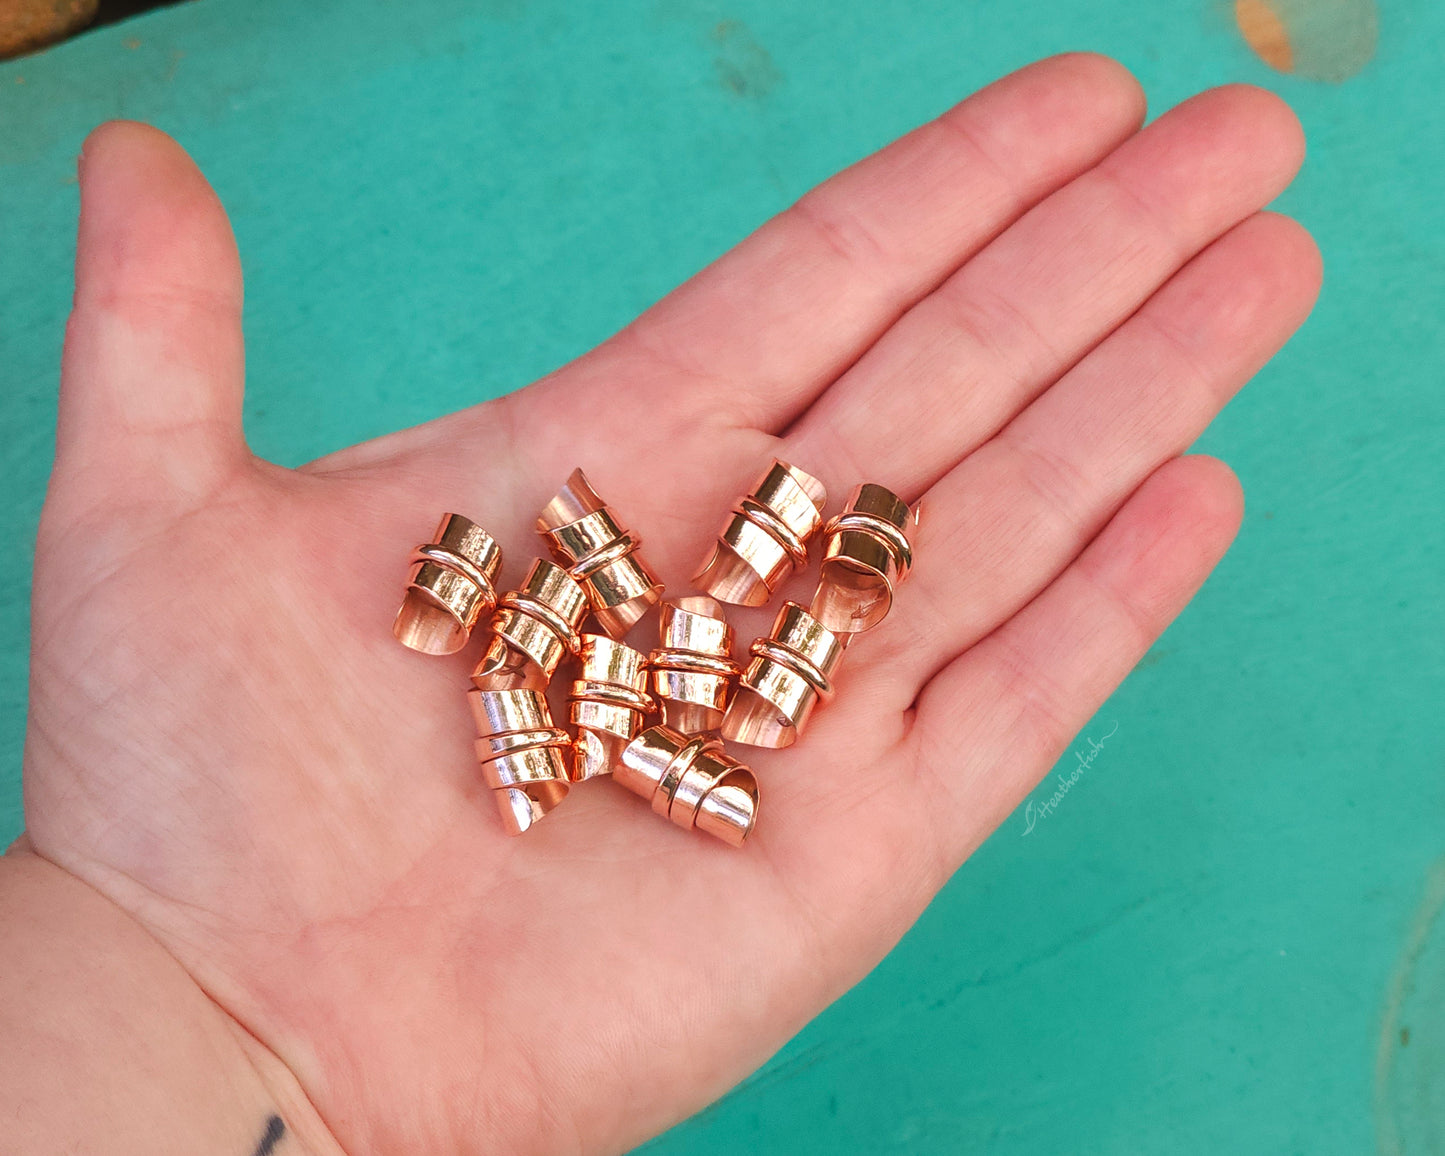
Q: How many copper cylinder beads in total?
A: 10